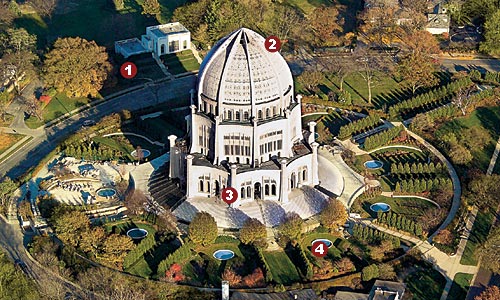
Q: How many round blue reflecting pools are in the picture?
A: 7